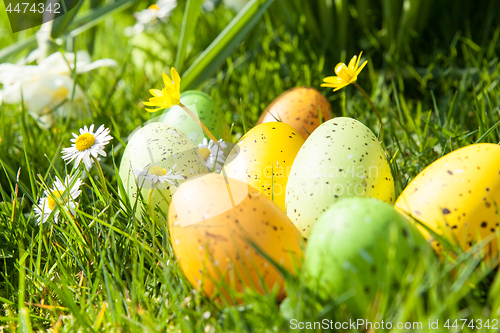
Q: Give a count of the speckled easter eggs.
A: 8